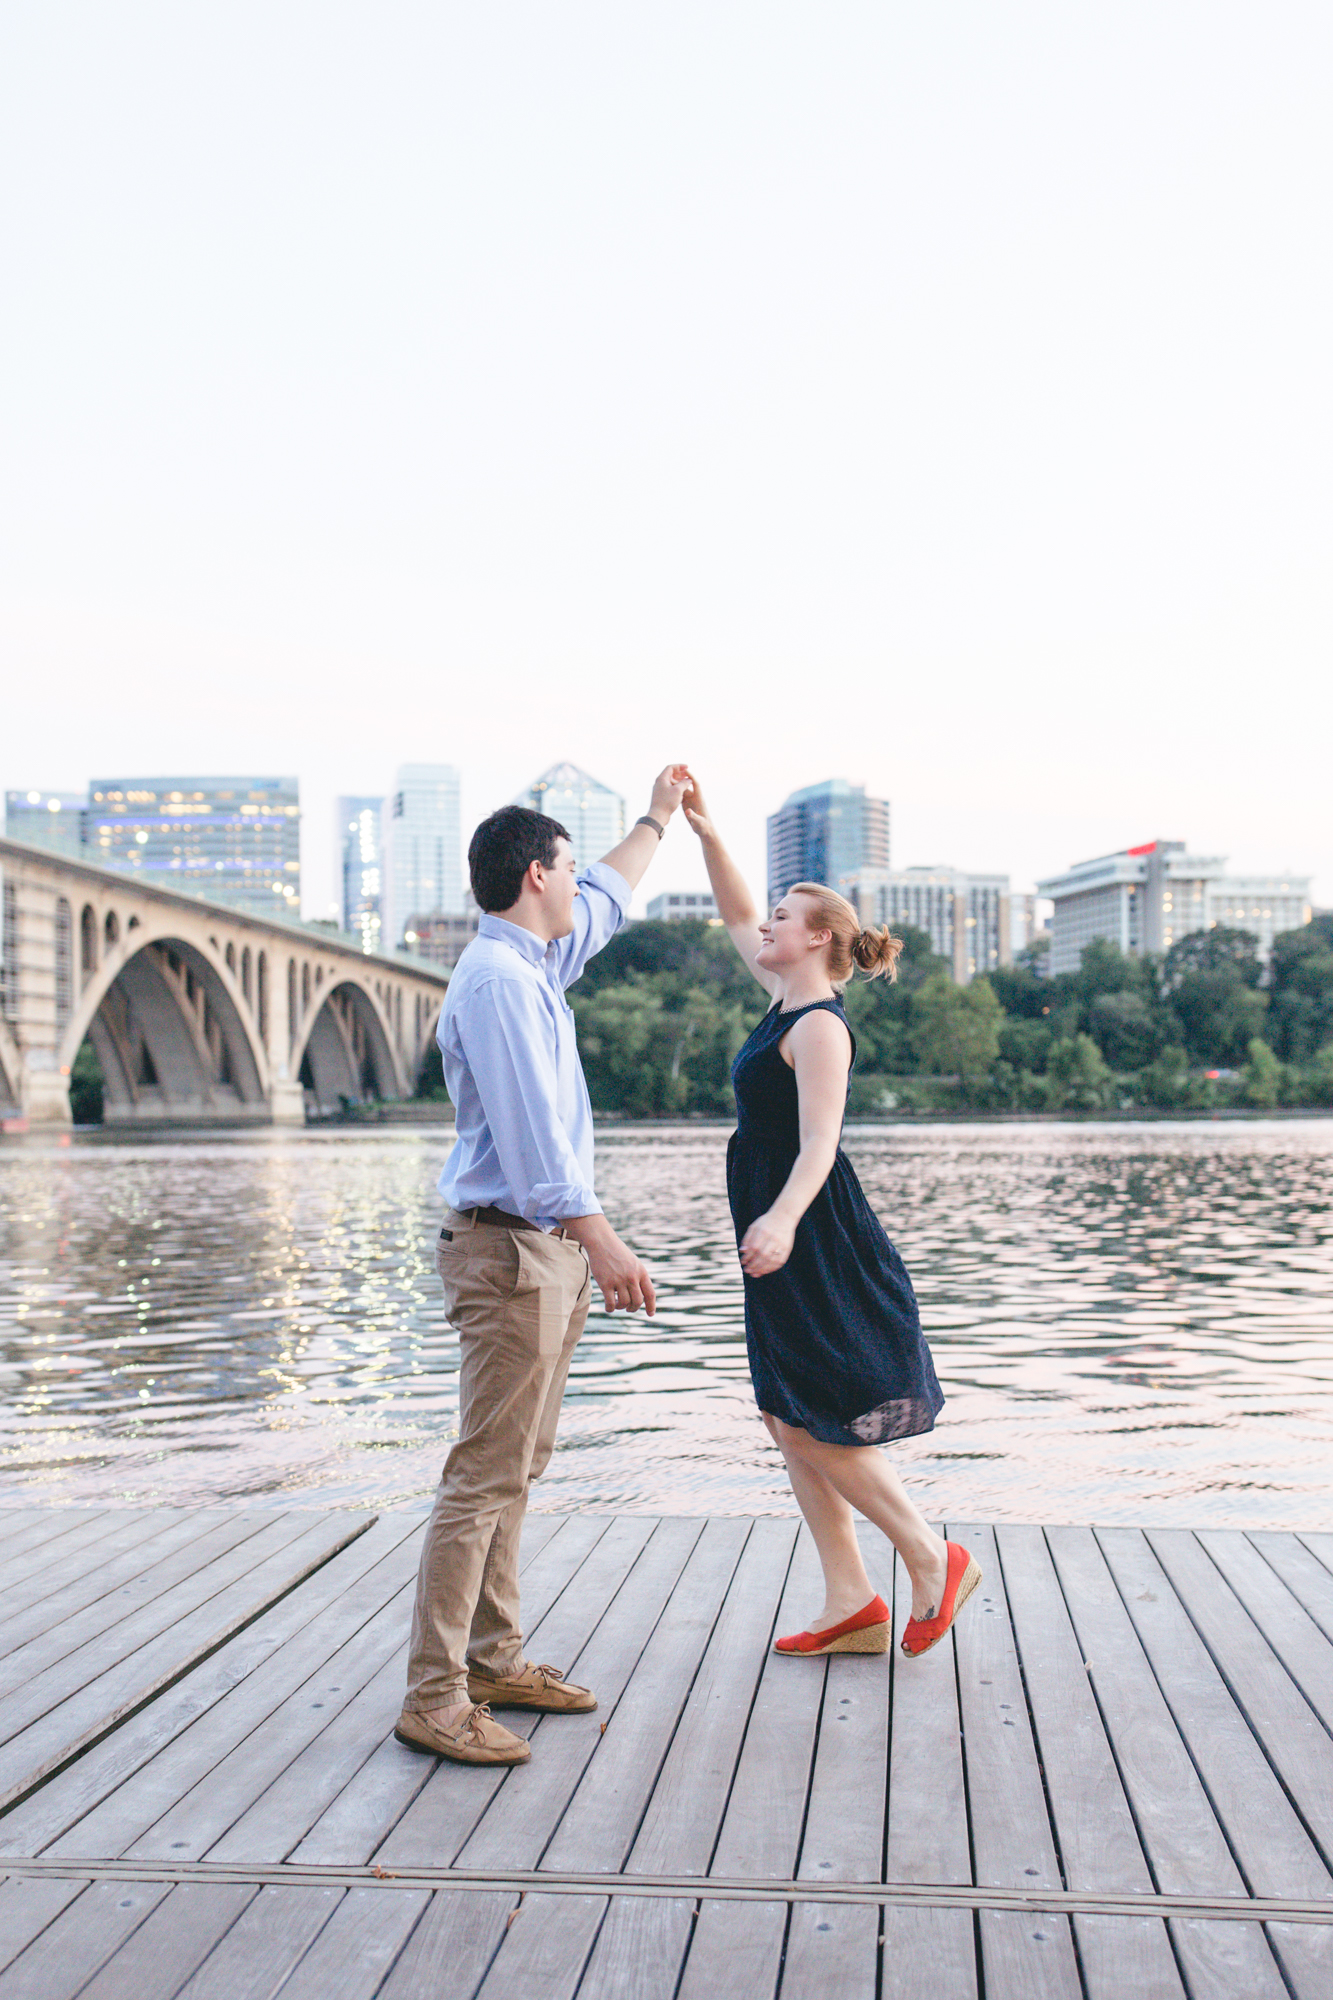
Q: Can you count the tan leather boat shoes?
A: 2